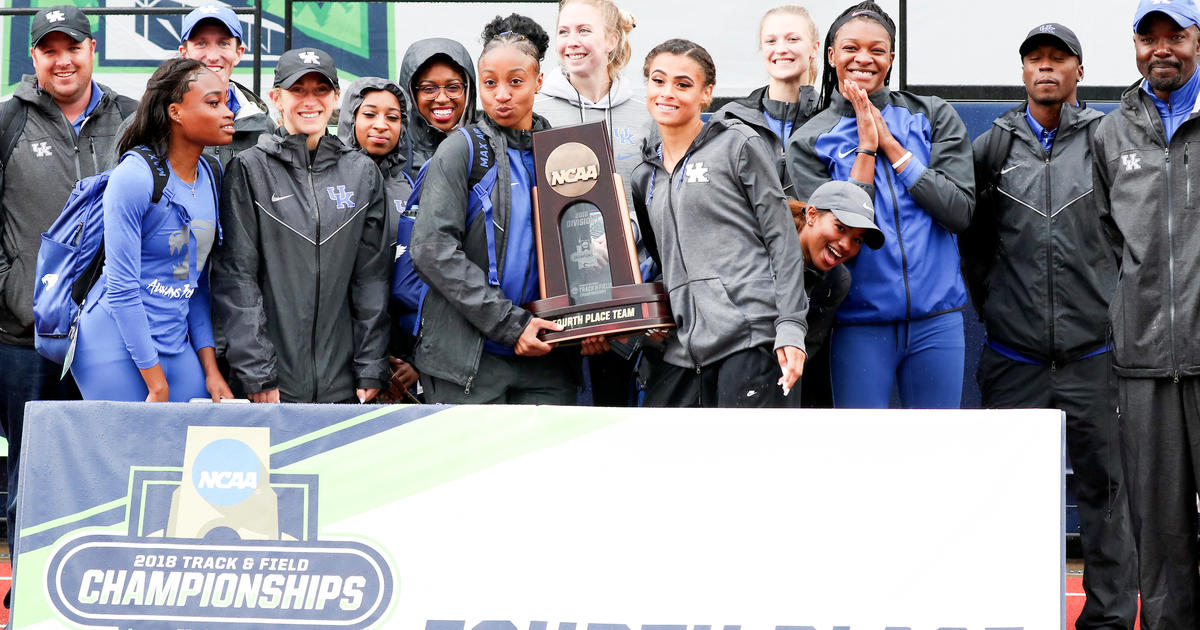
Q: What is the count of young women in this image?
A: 10